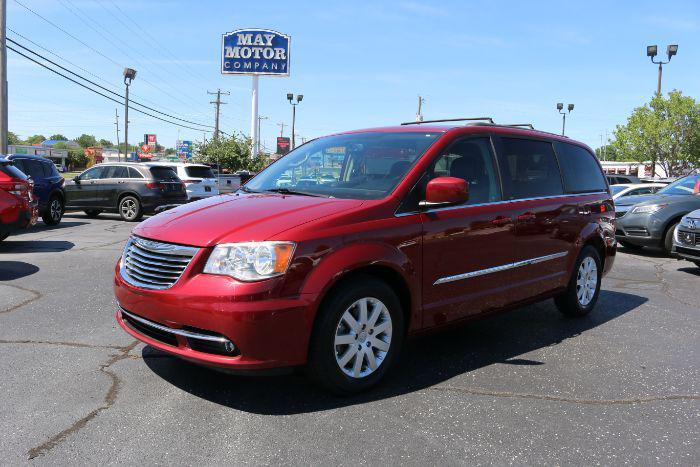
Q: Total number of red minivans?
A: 1